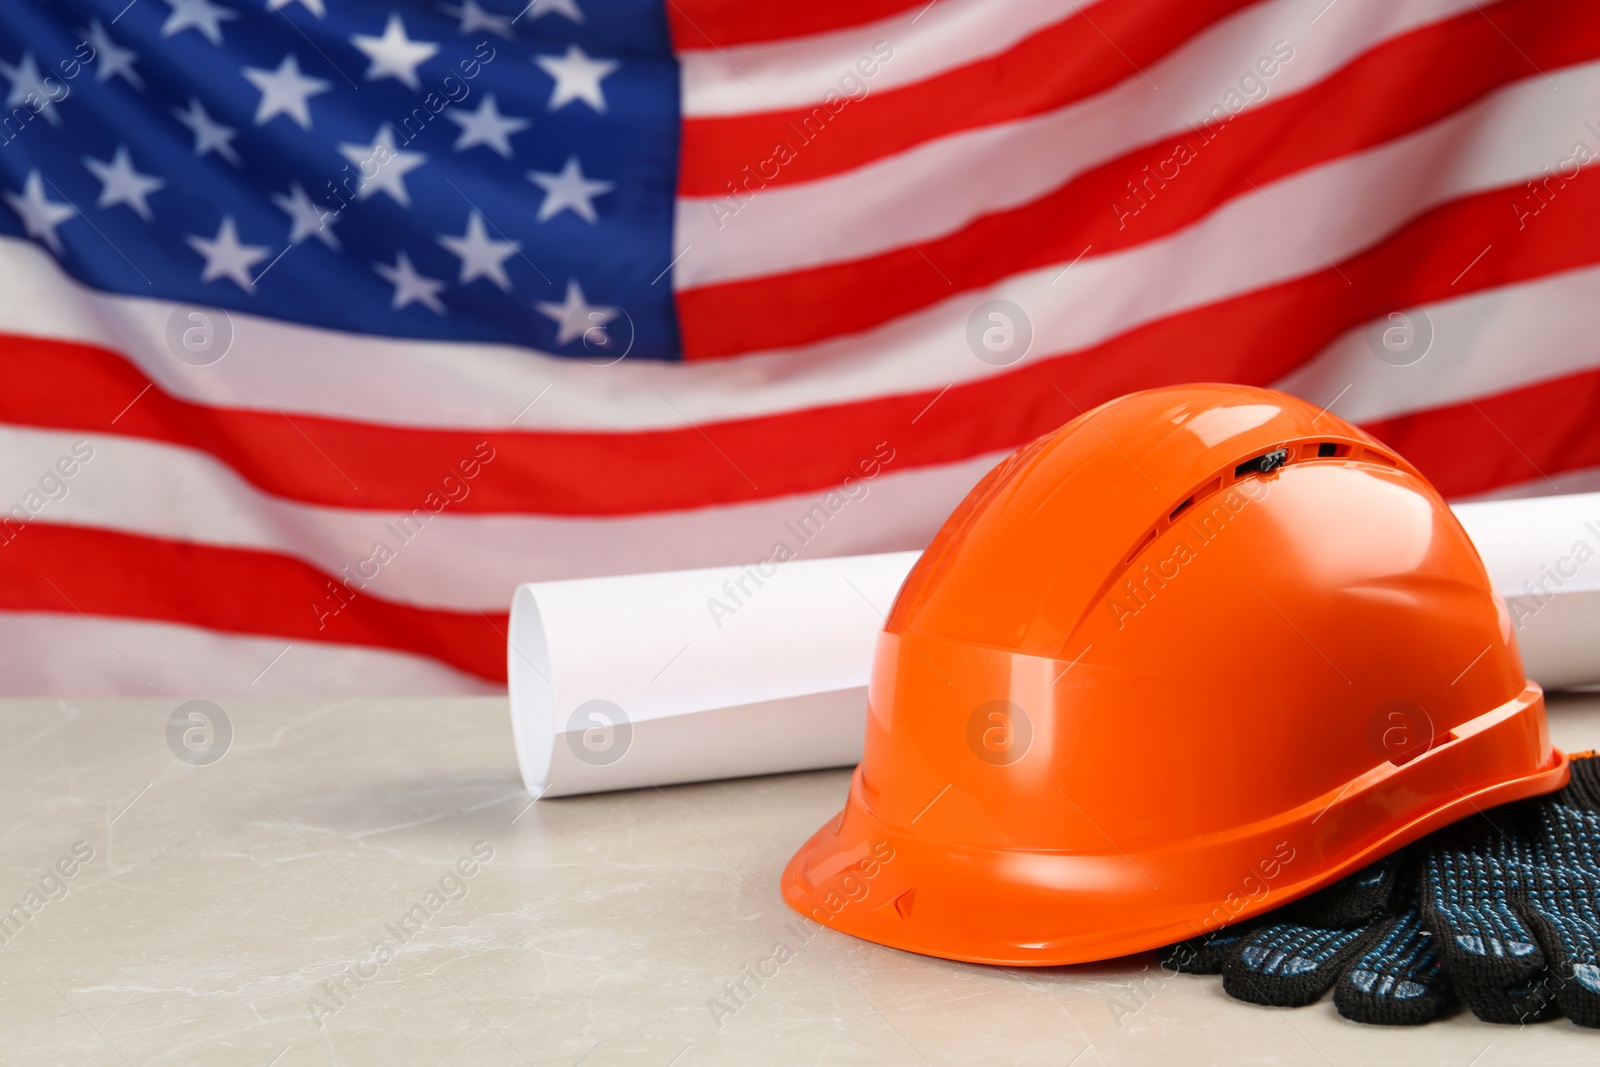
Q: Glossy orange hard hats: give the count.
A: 1